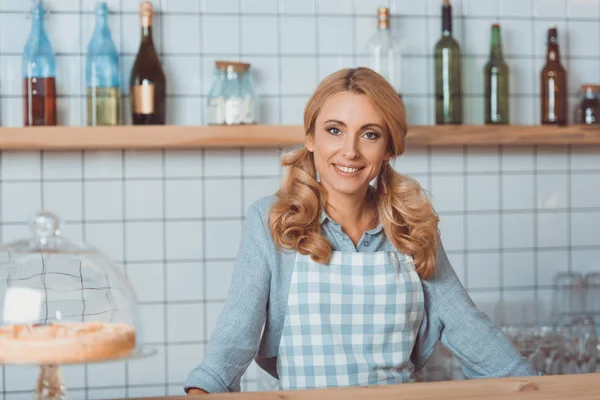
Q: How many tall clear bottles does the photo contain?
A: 1